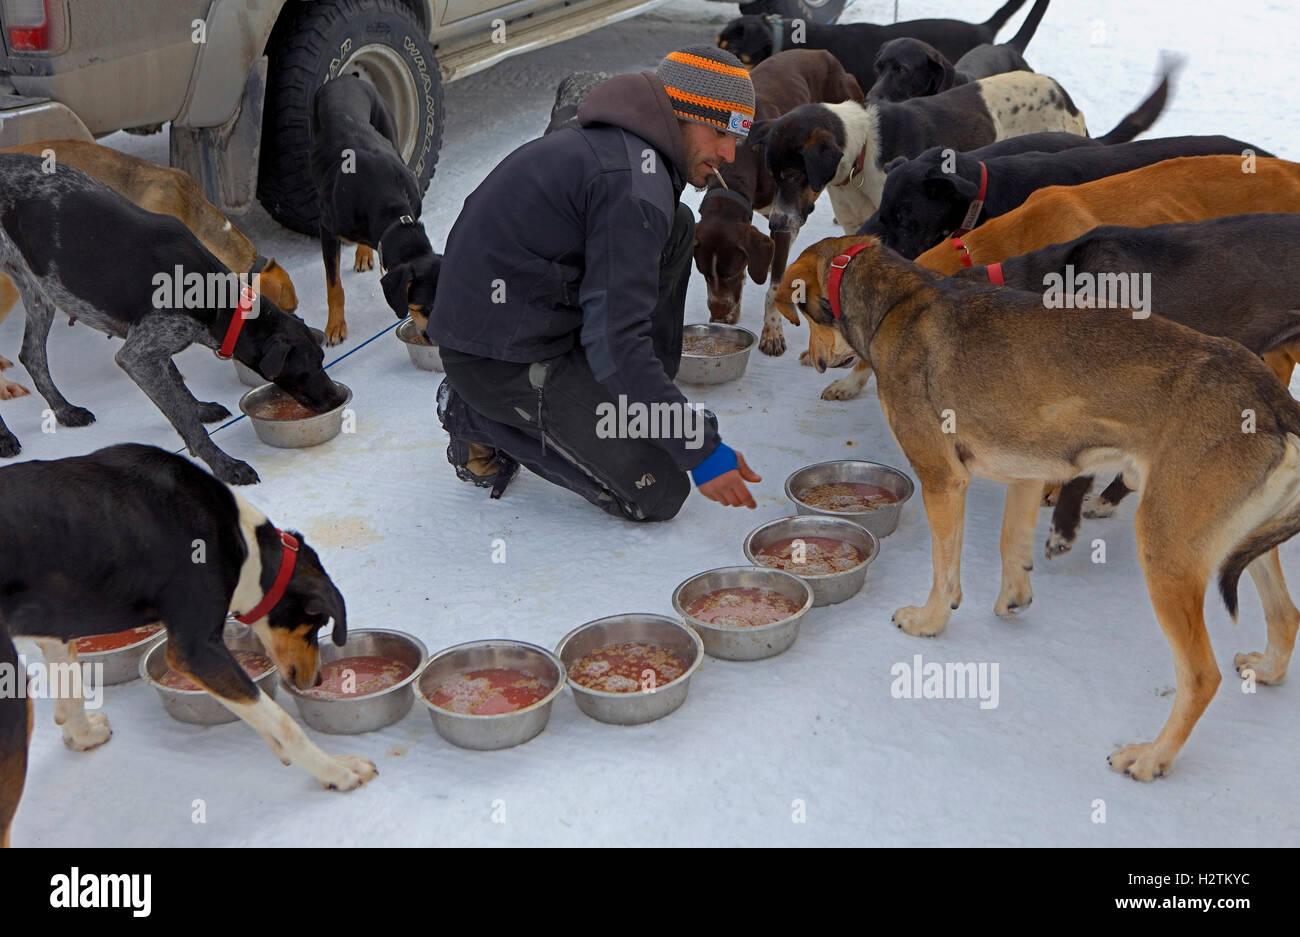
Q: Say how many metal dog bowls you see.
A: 12